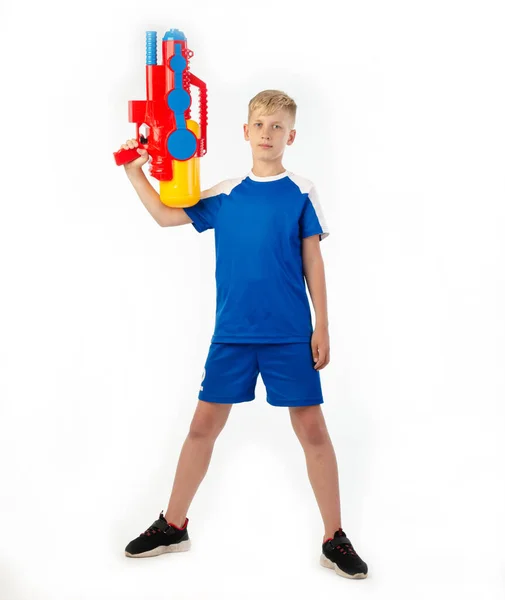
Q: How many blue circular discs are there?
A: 3